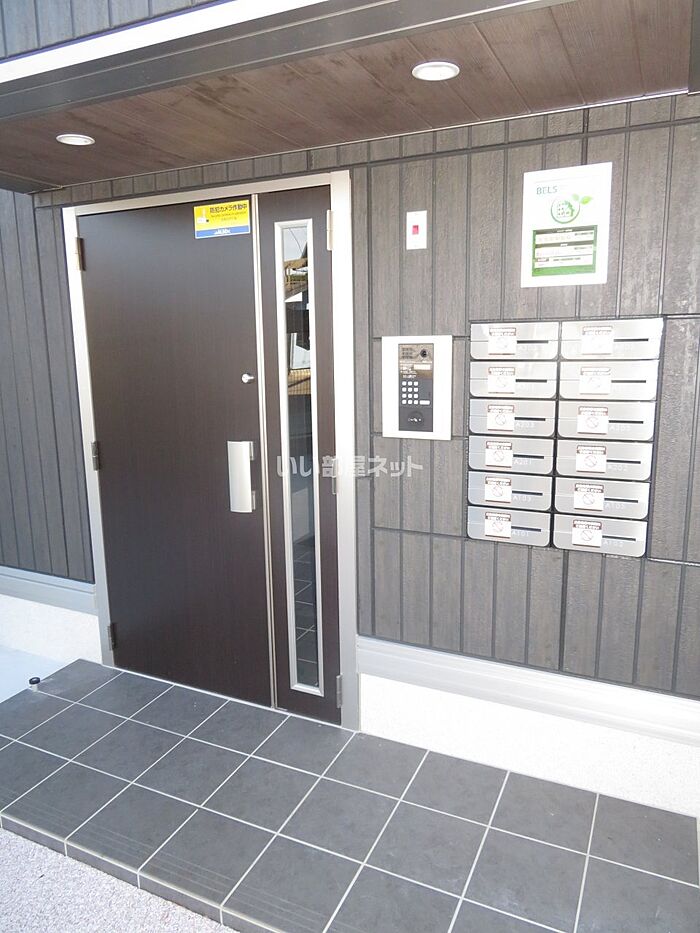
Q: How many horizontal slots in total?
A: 12